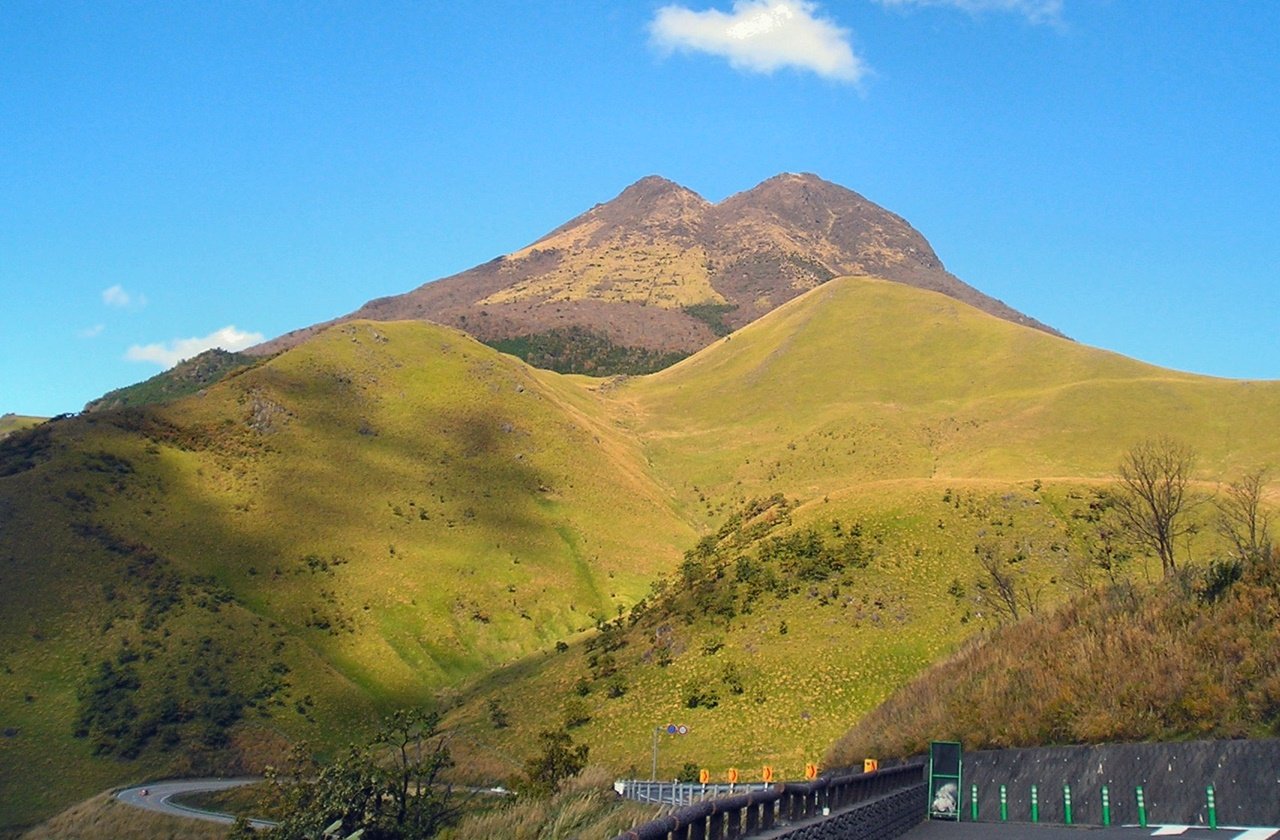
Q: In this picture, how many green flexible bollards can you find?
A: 7